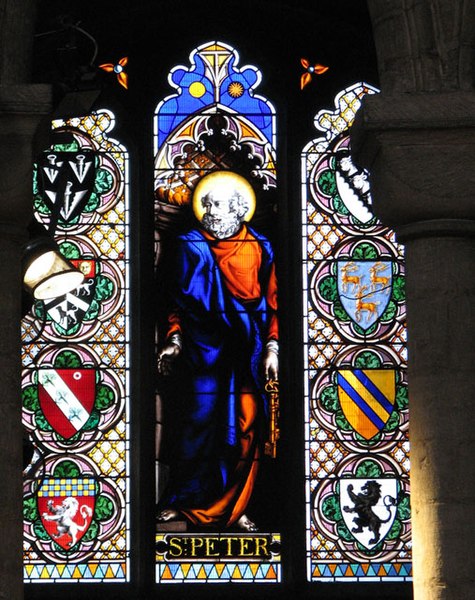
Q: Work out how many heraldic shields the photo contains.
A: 8